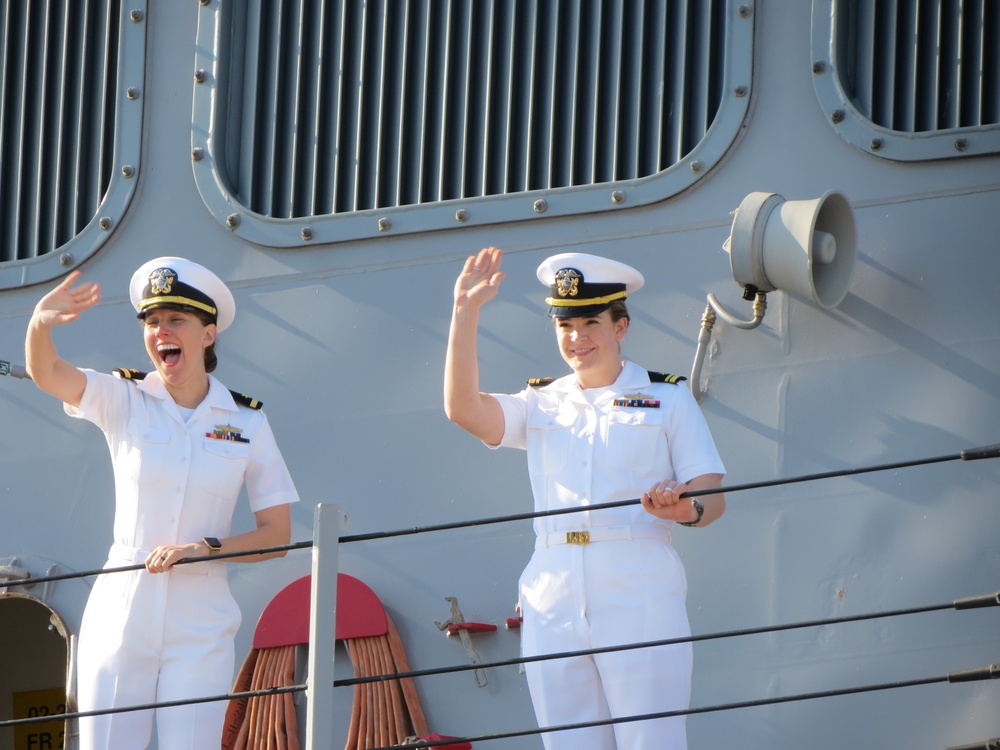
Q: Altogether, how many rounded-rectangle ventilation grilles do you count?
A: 3